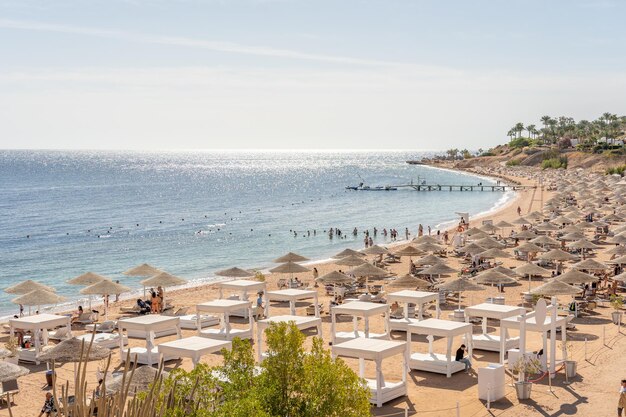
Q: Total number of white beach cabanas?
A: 13